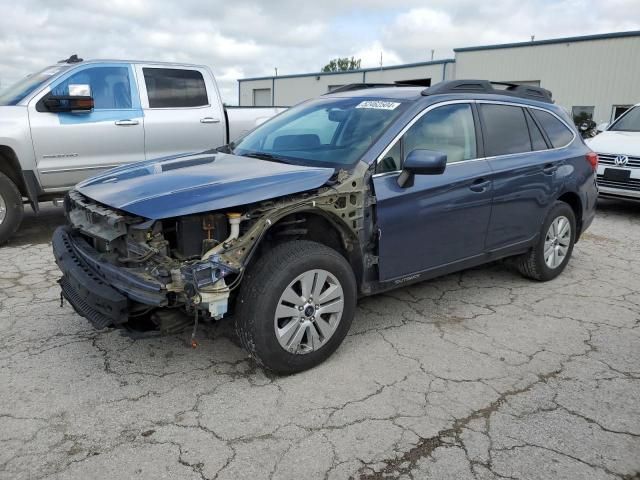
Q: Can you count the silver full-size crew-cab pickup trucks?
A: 1